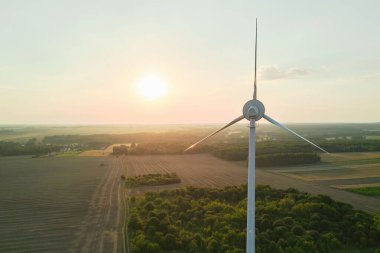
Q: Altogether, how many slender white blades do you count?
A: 3